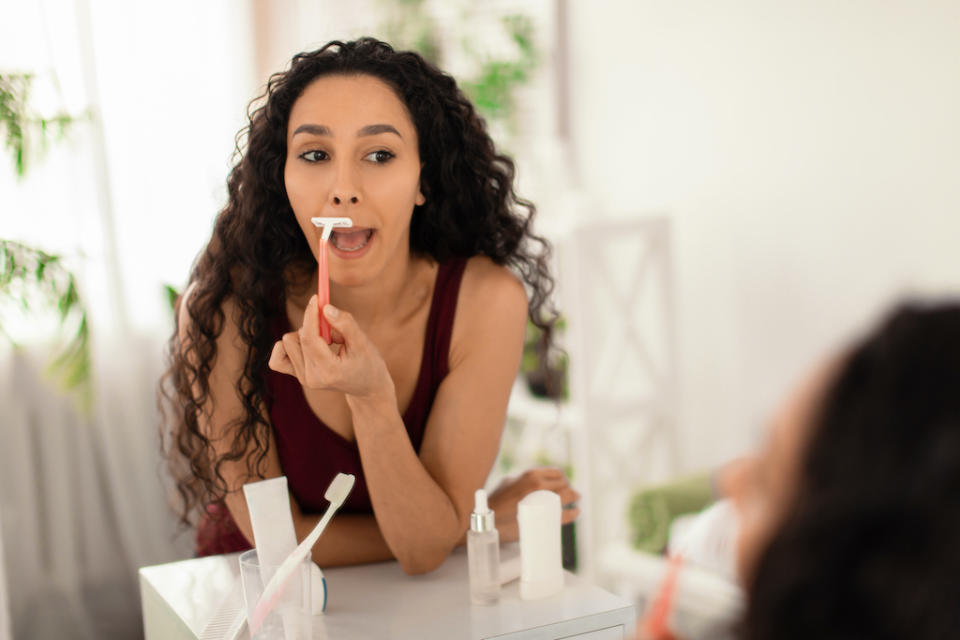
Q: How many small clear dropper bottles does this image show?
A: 1